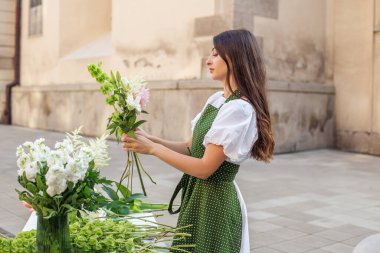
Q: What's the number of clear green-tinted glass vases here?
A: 1